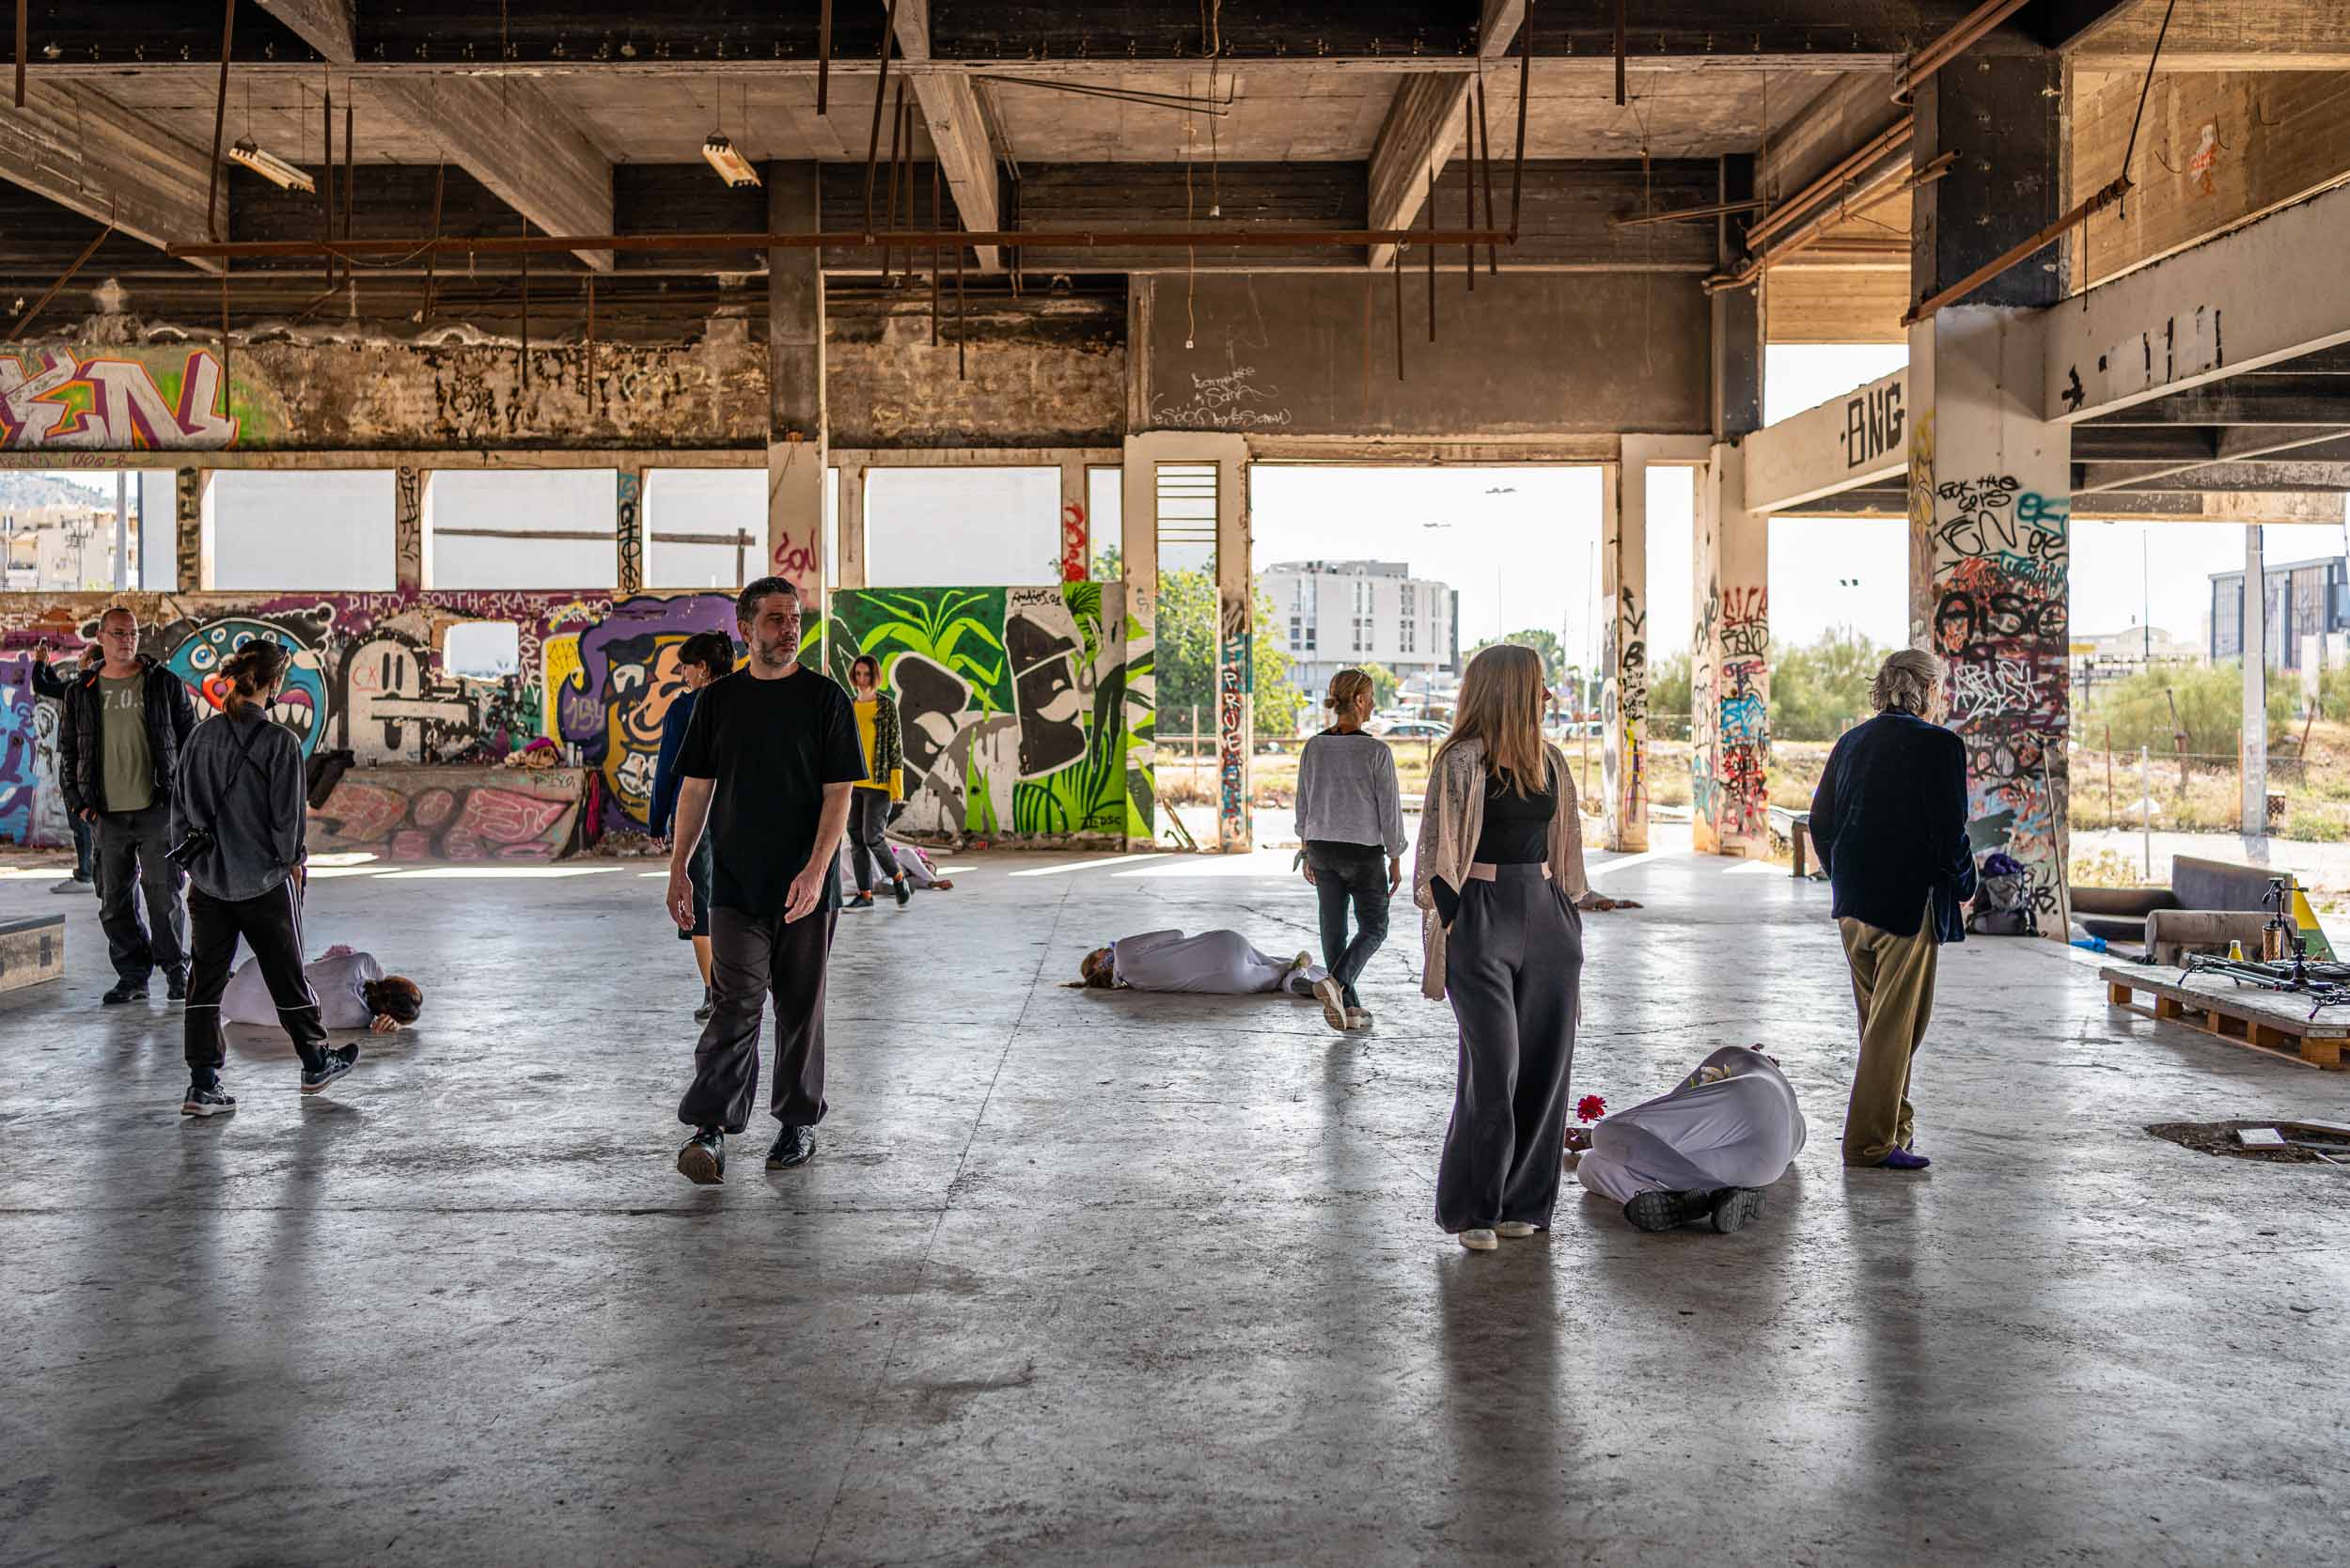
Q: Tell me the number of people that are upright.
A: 9